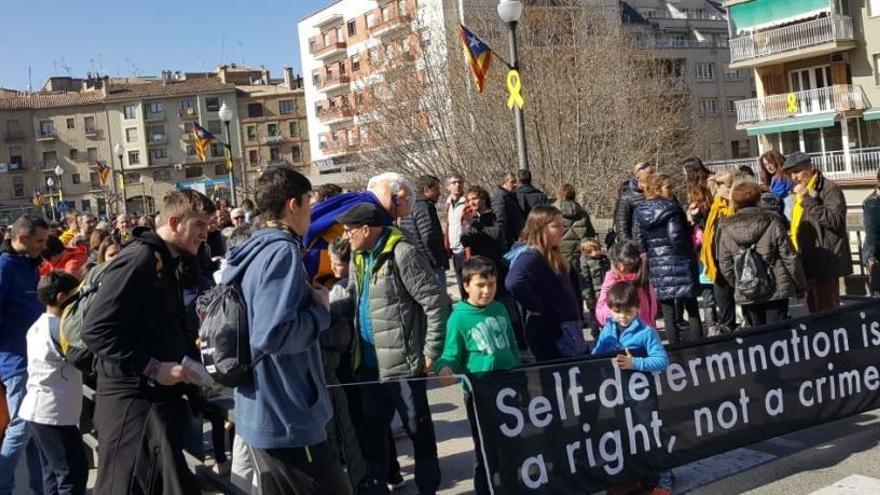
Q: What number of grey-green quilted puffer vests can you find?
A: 1